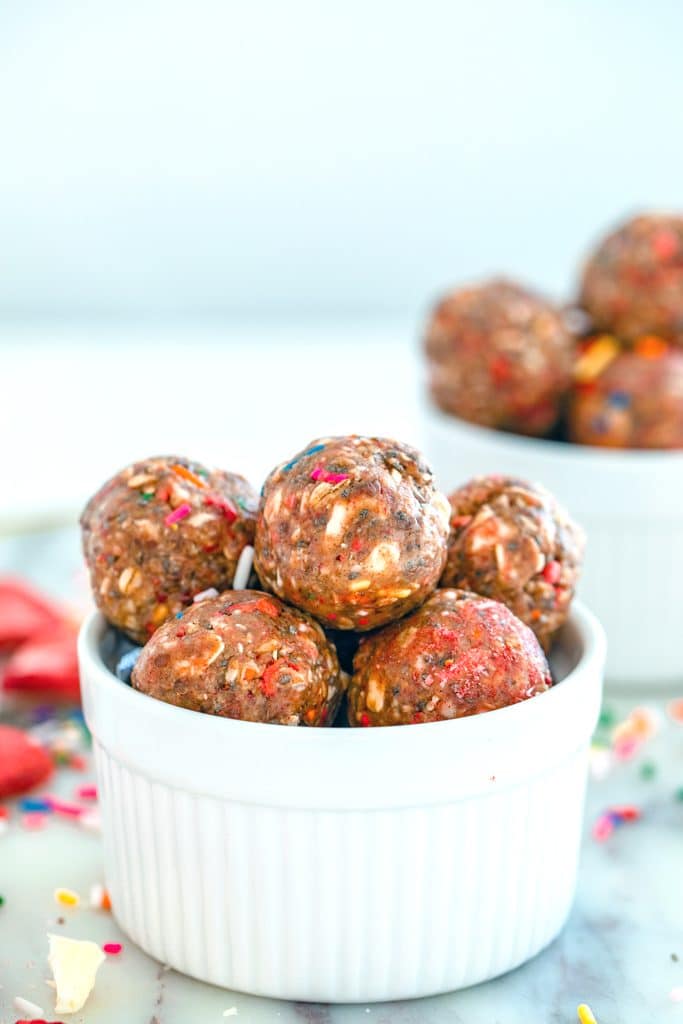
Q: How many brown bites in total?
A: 8